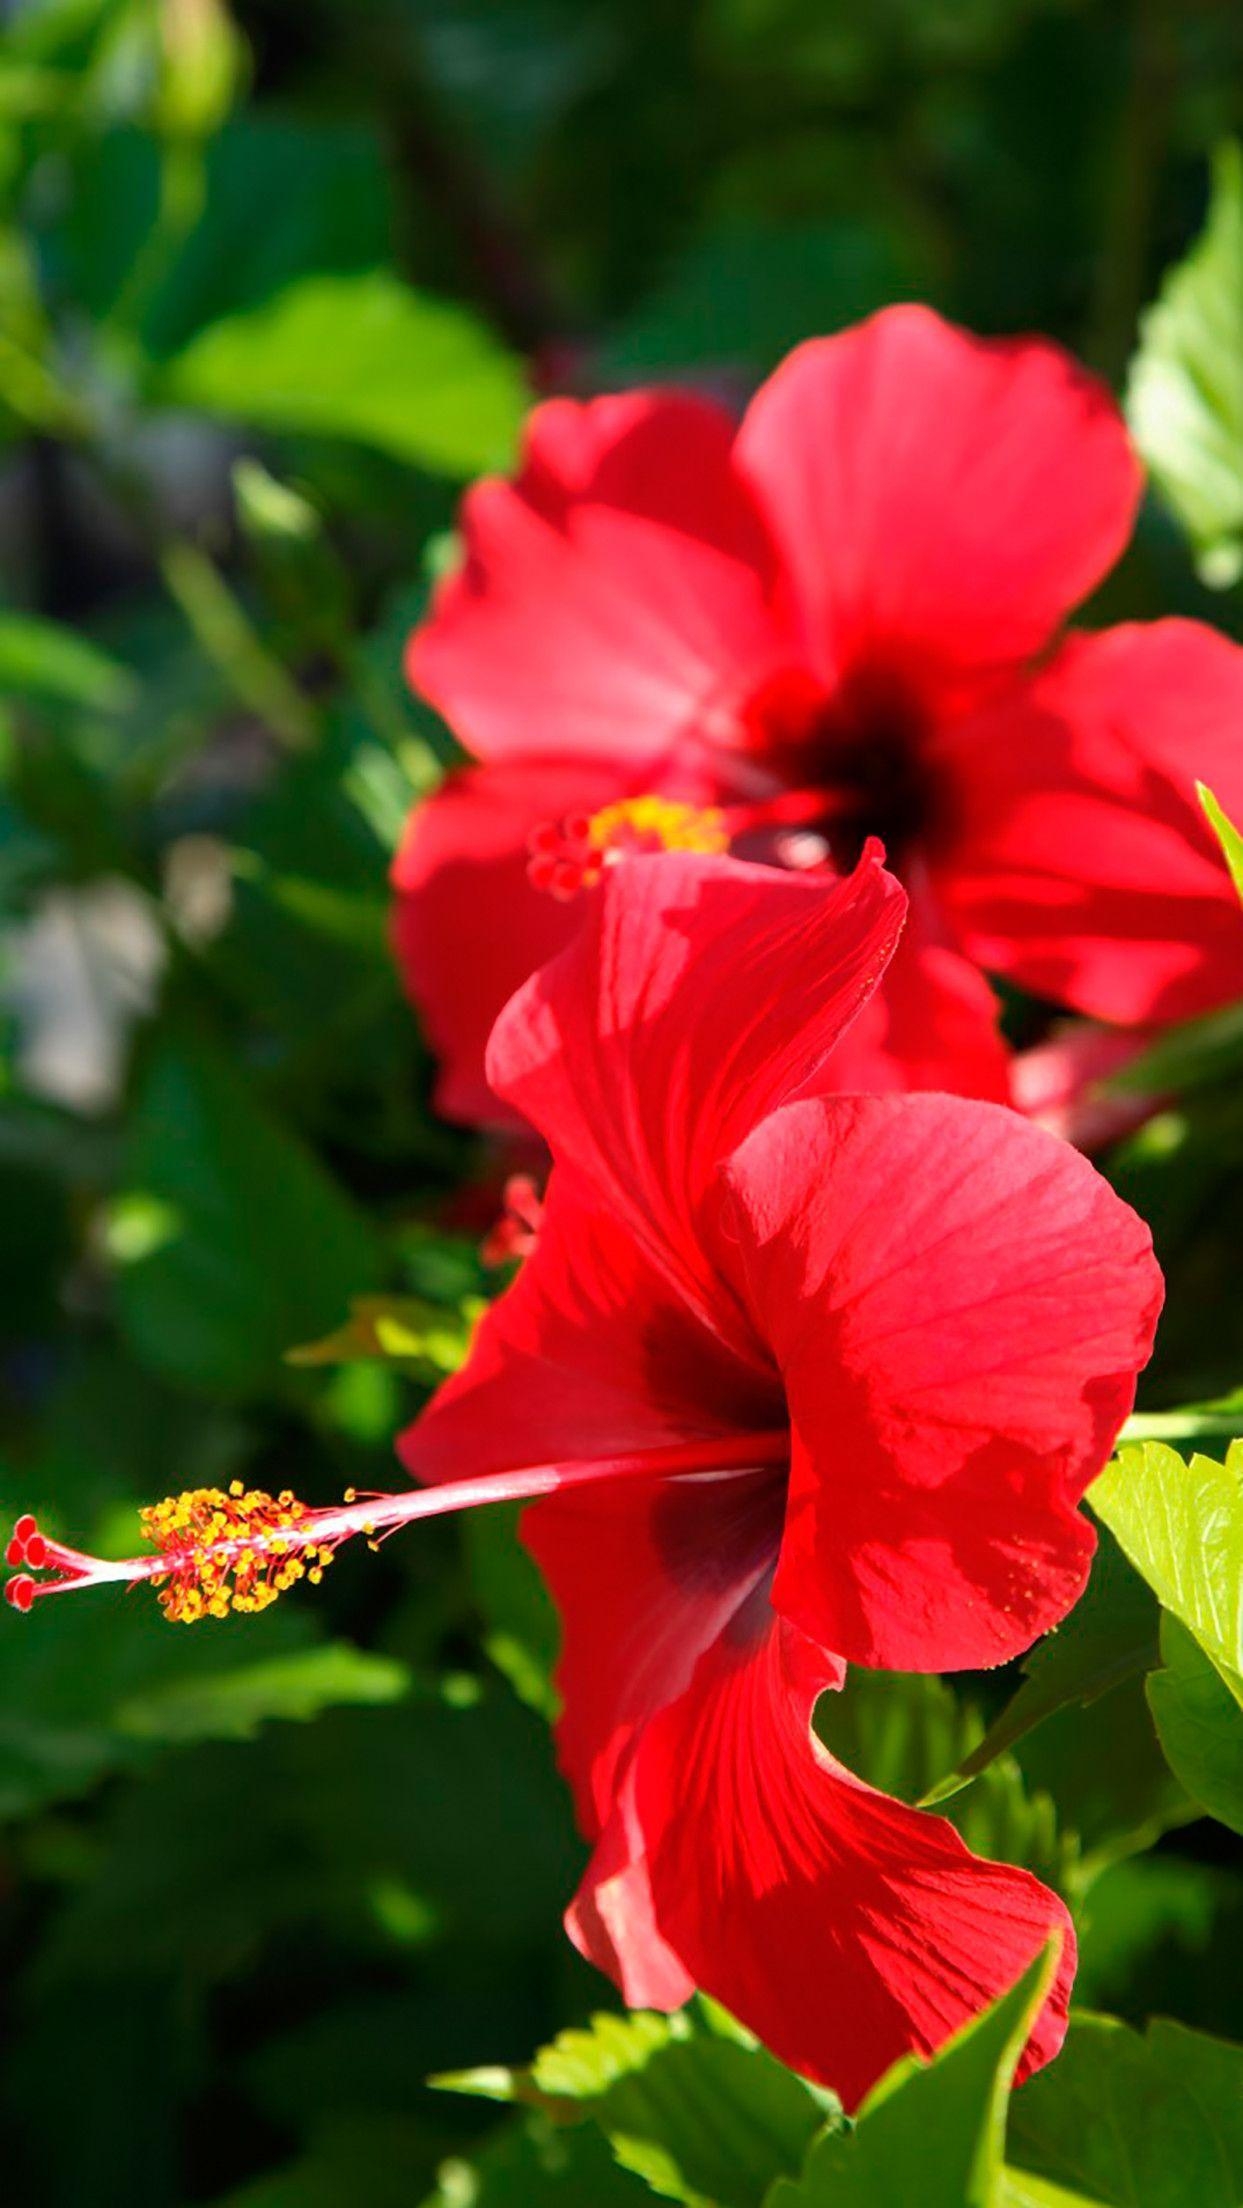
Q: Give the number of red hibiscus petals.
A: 10